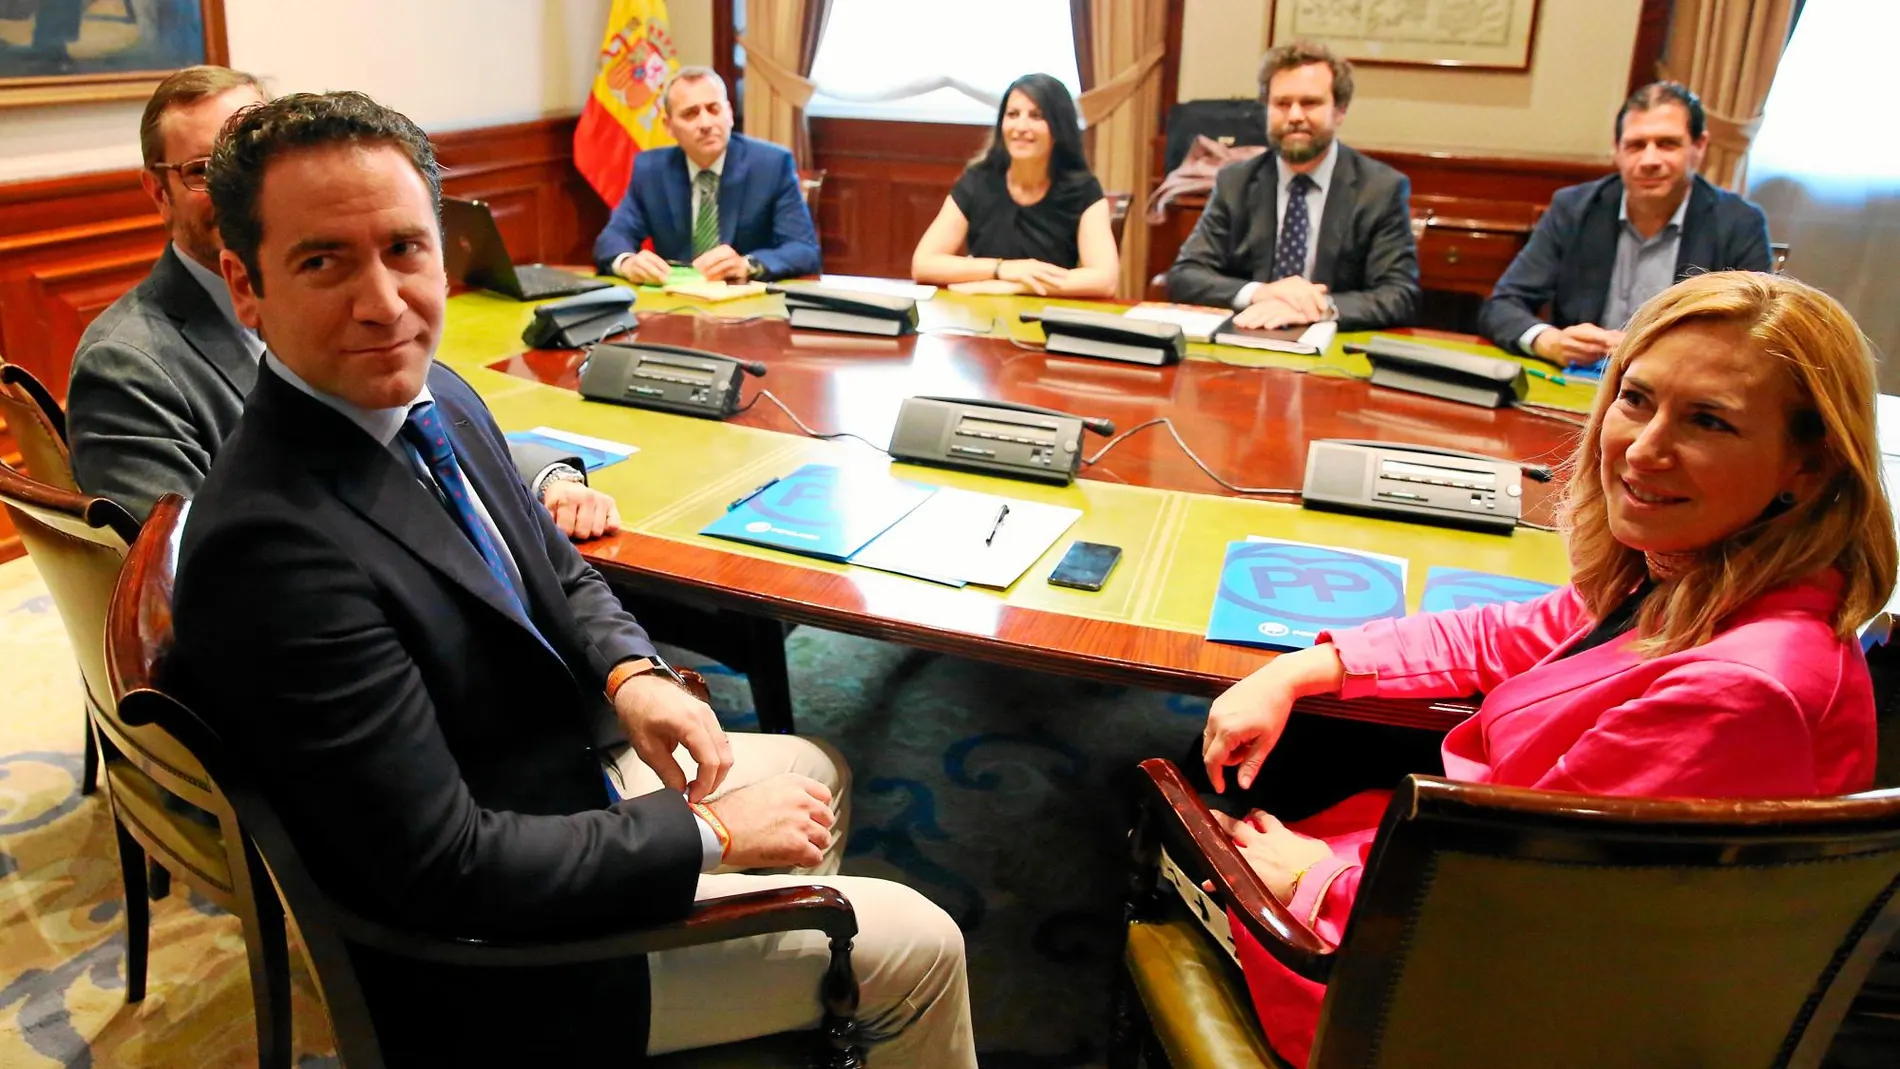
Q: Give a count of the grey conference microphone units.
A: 7